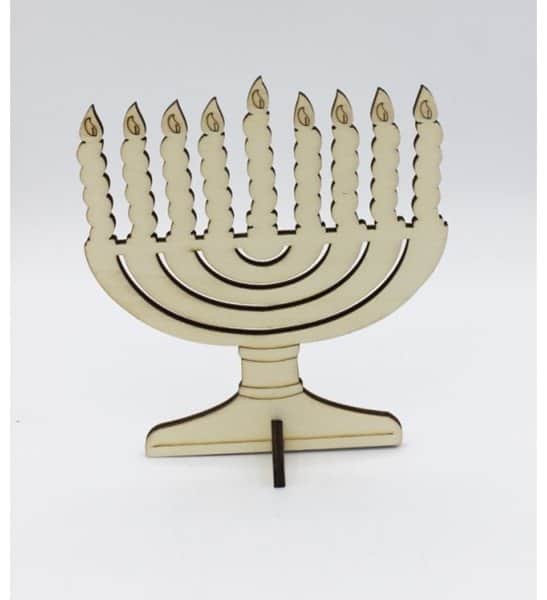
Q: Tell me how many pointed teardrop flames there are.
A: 9